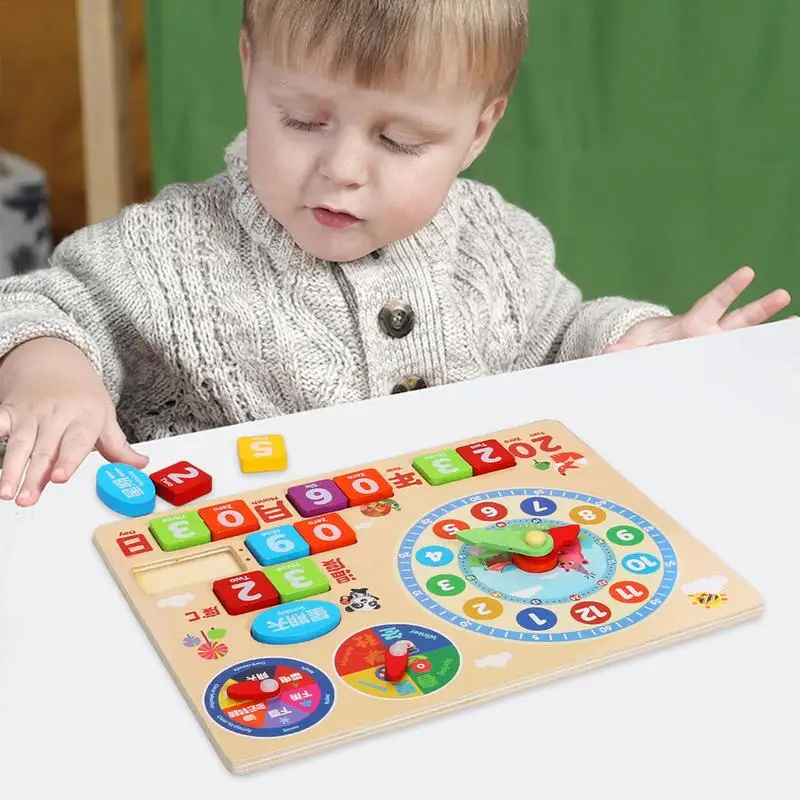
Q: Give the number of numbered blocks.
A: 12